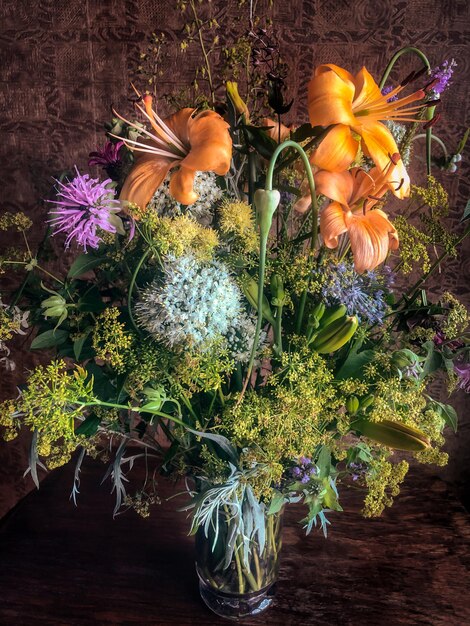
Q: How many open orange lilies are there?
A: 3